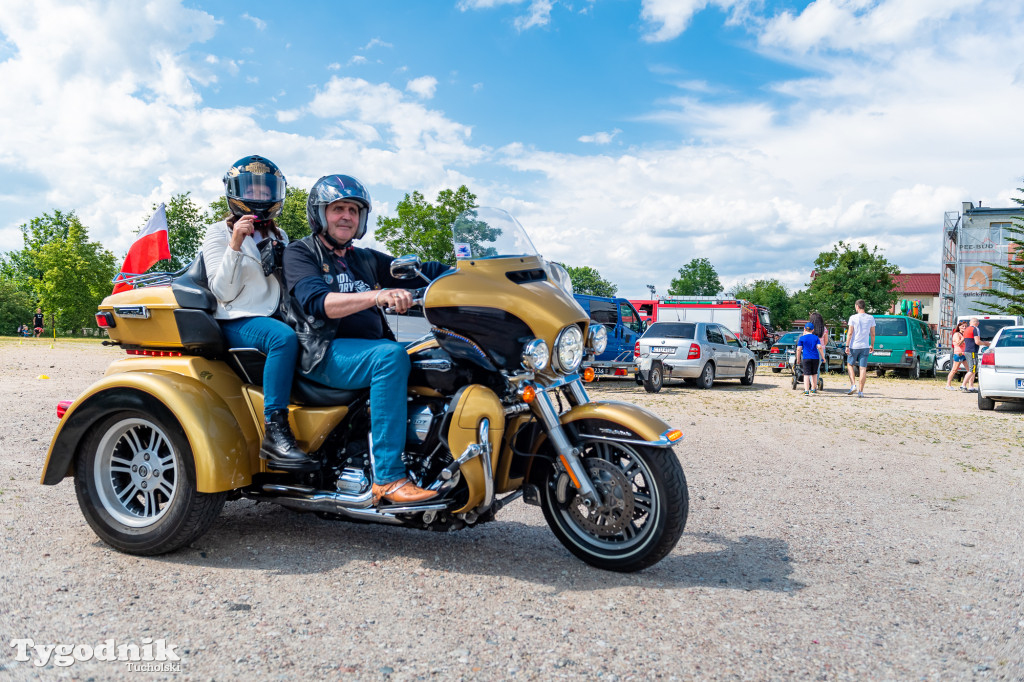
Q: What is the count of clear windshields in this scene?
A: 1